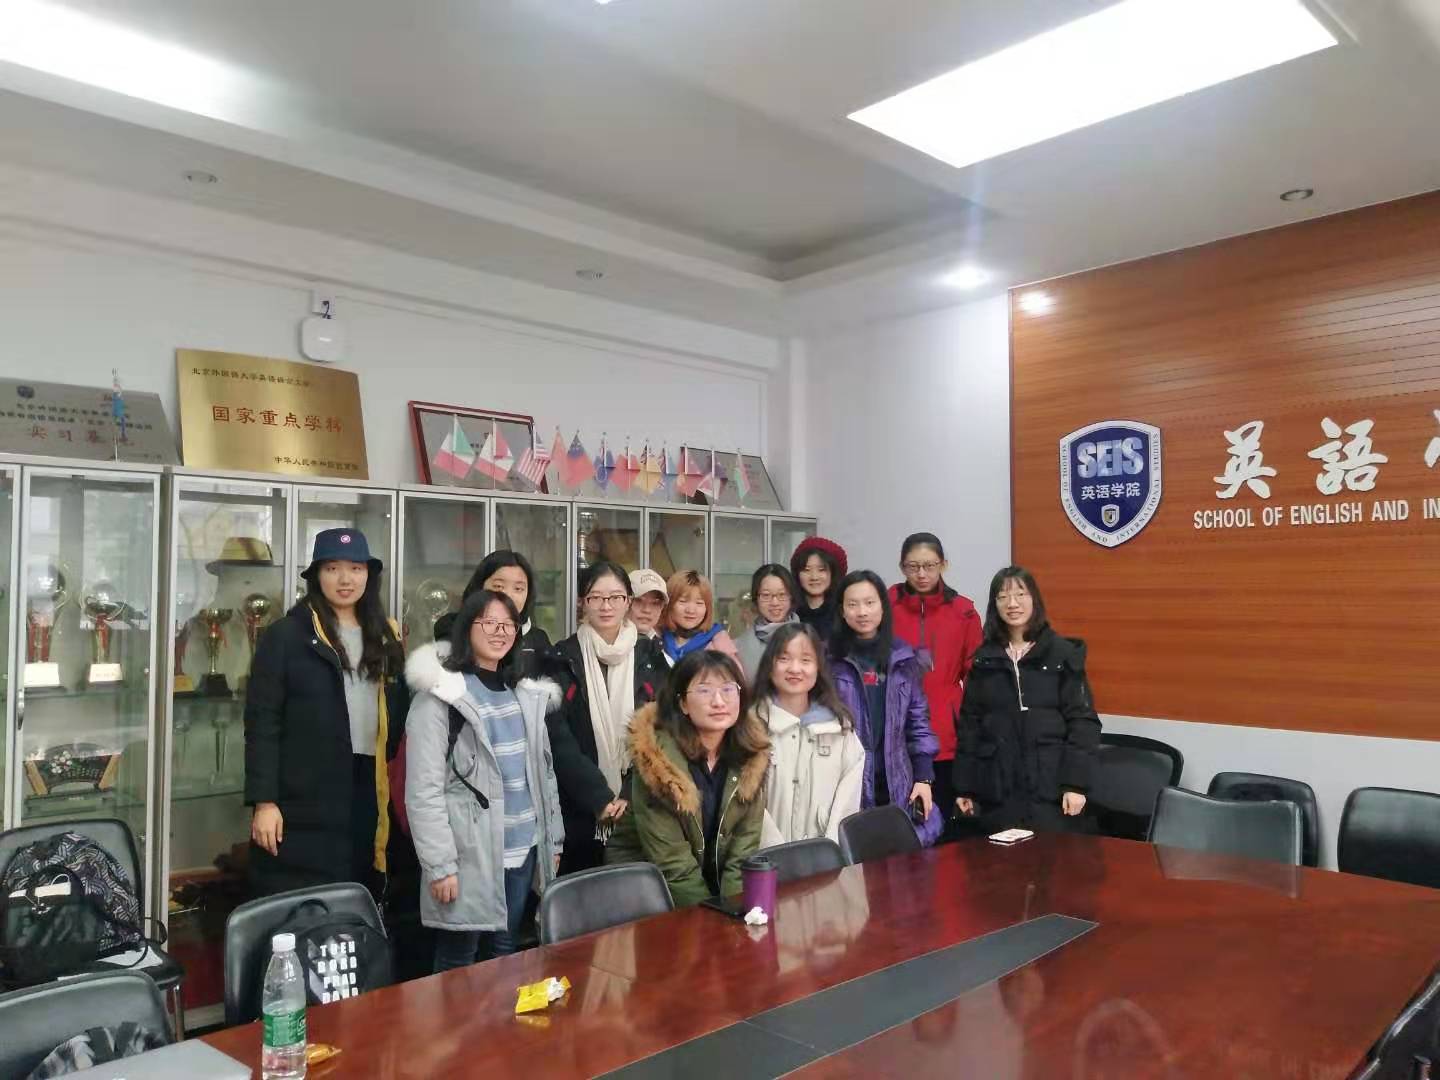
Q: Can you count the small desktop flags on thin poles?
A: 13